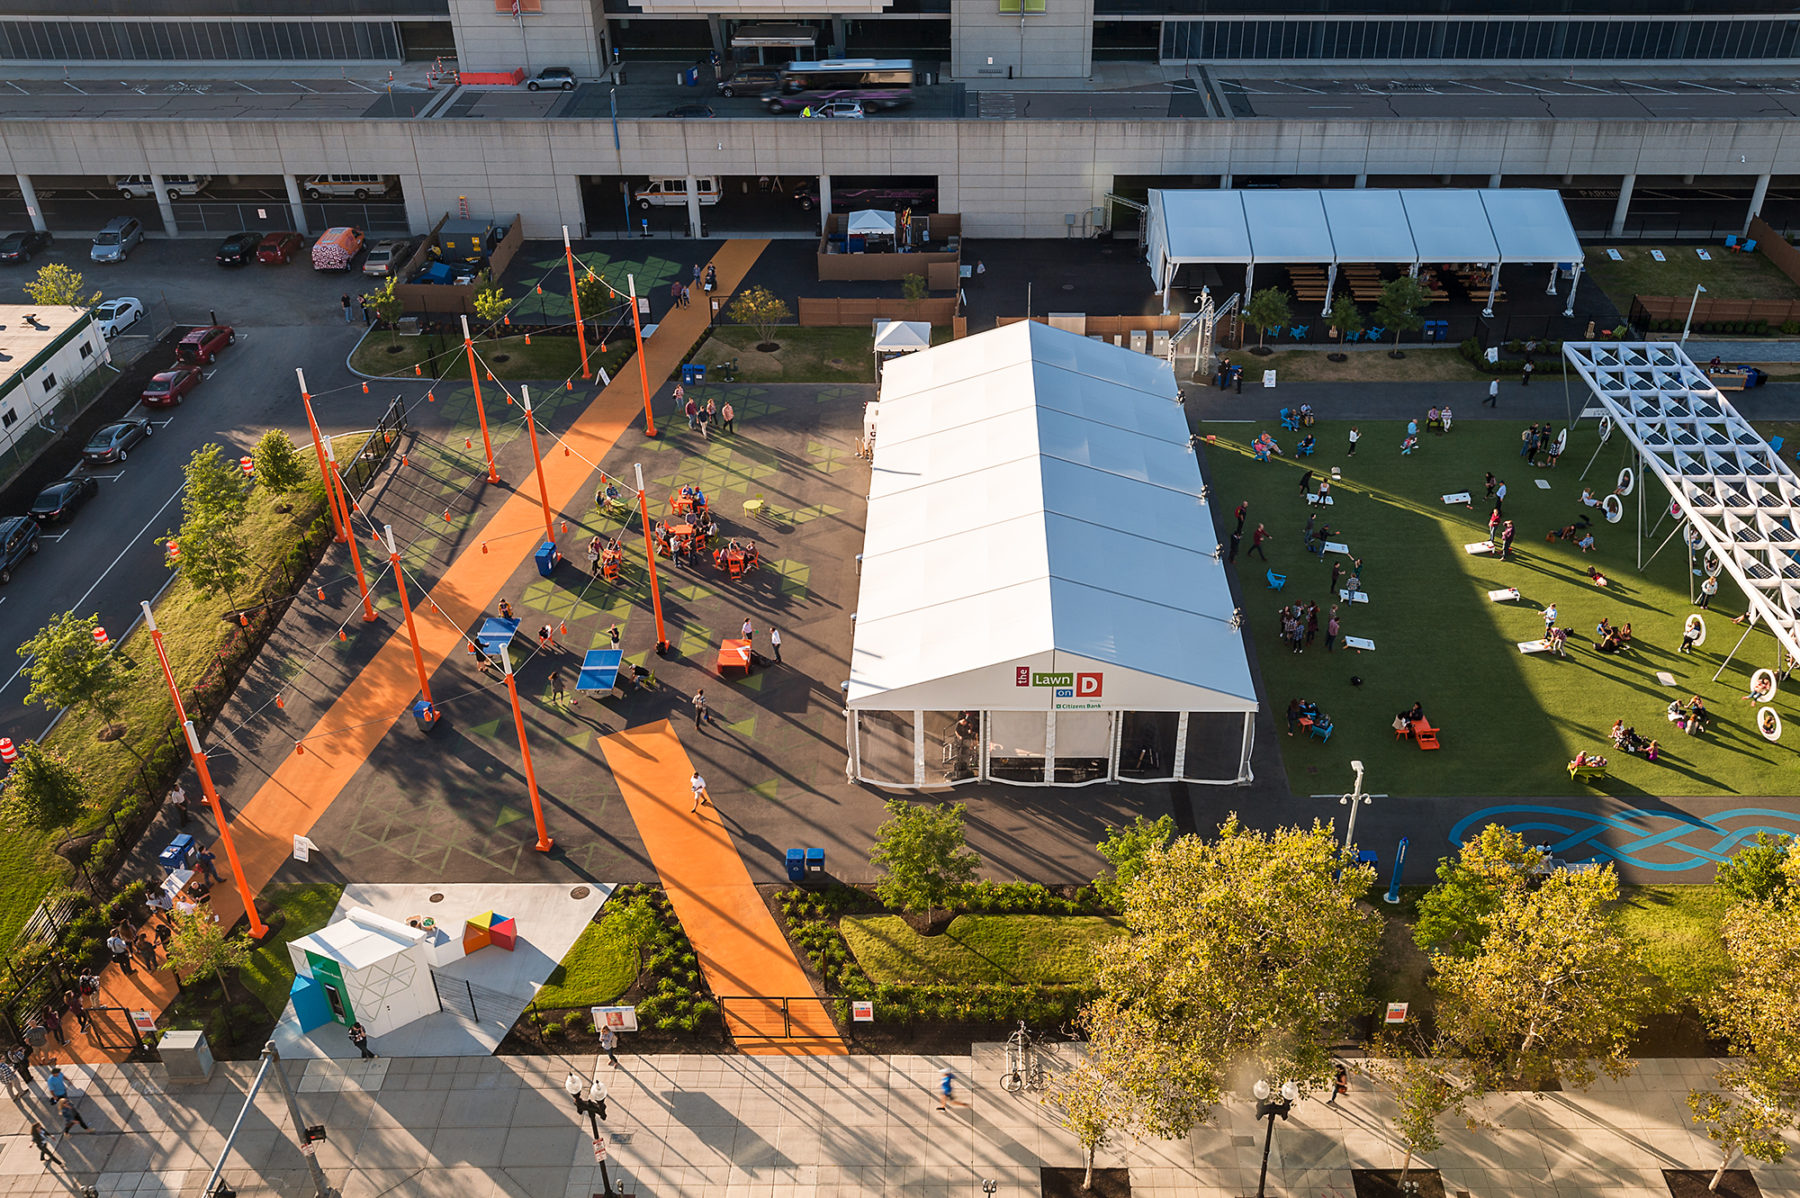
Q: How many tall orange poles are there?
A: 11